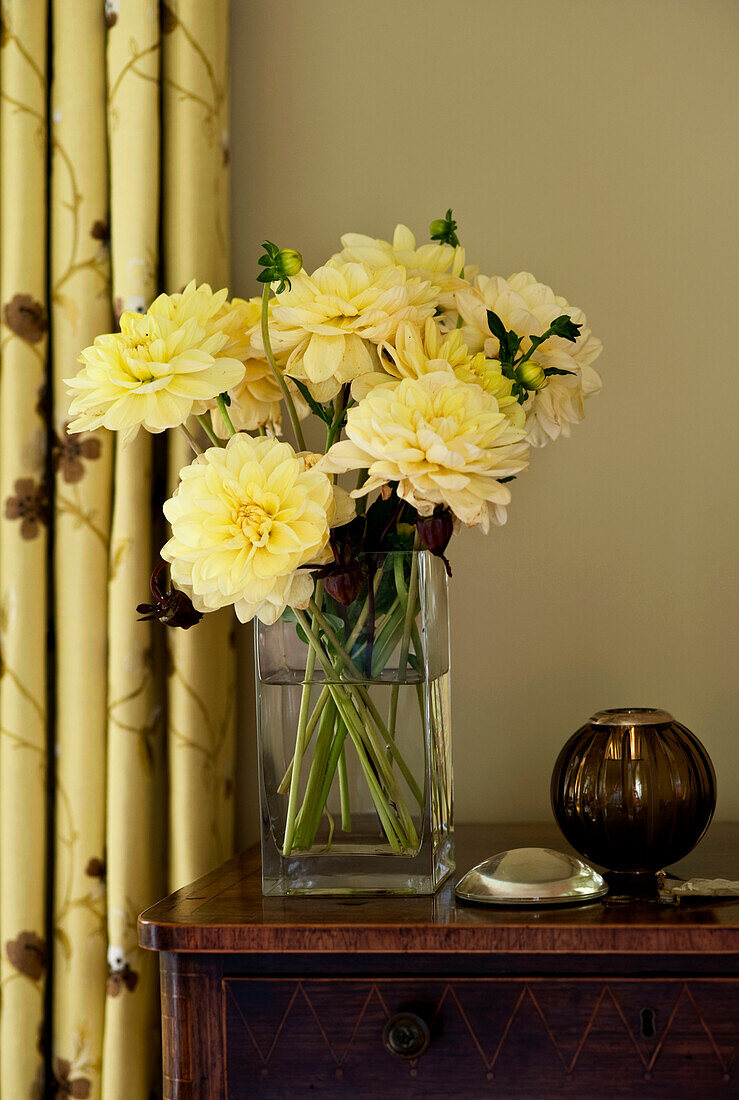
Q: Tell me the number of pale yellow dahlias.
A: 8